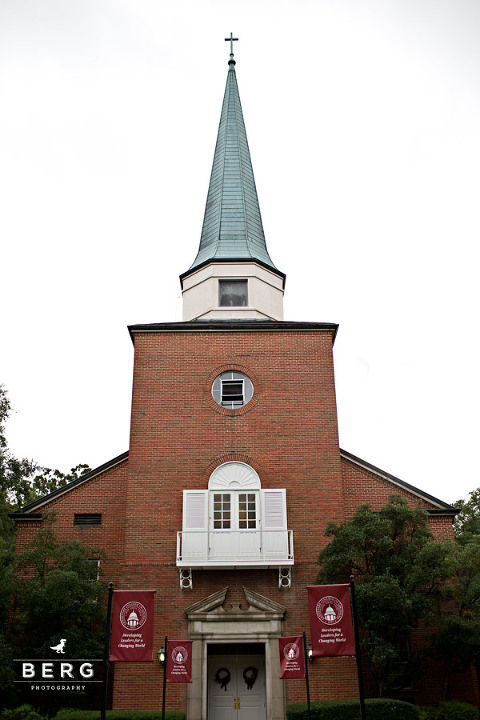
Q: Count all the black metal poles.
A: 4